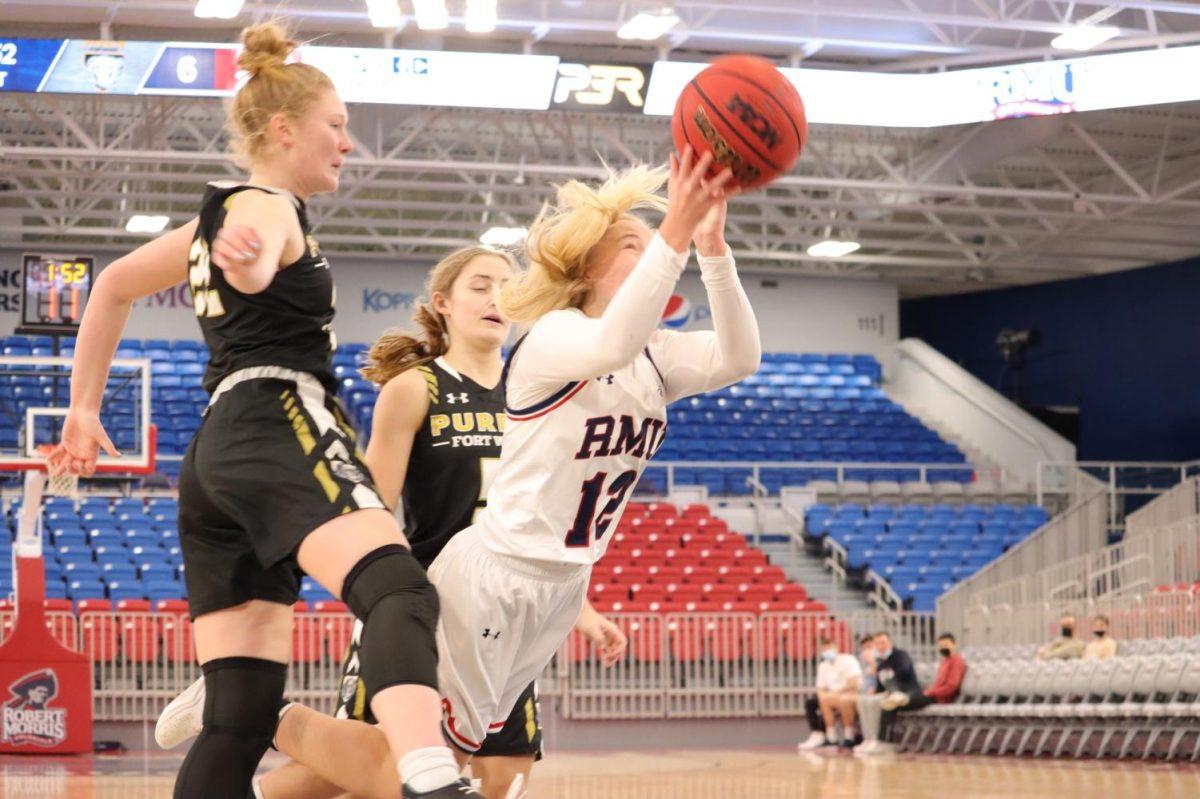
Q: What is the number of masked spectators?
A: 5